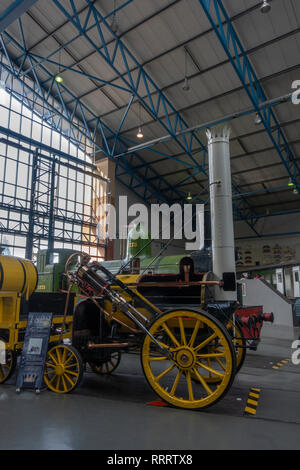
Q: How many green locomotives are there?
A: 1